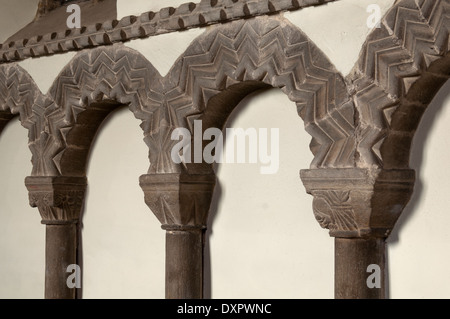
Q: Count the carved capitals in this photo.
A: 3